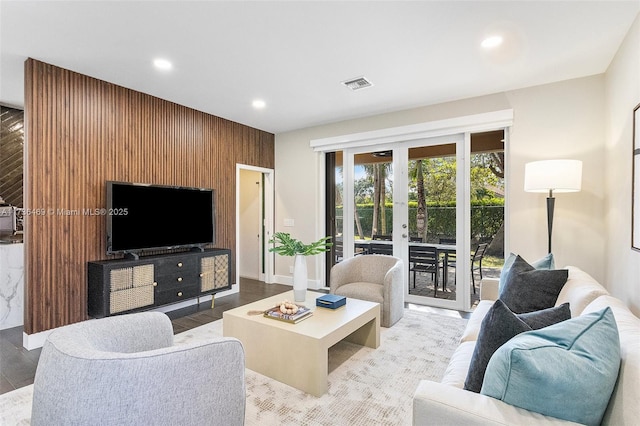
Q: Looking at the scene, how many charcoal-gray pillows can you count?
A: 2